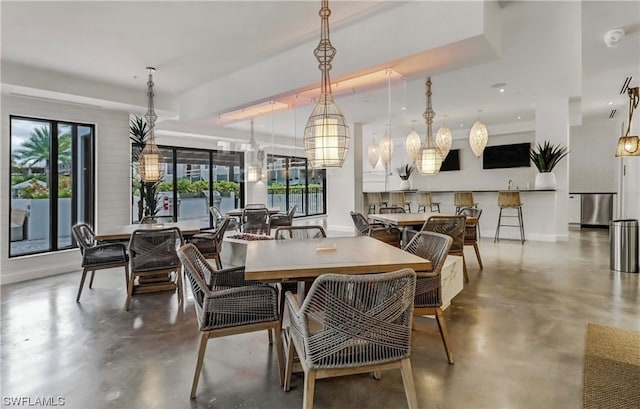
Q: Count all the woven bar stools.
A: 5